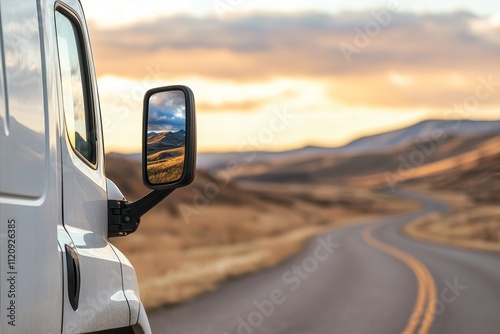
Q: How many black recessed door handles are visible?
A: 1